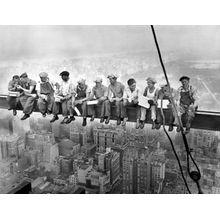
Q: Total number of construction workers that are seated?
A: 11